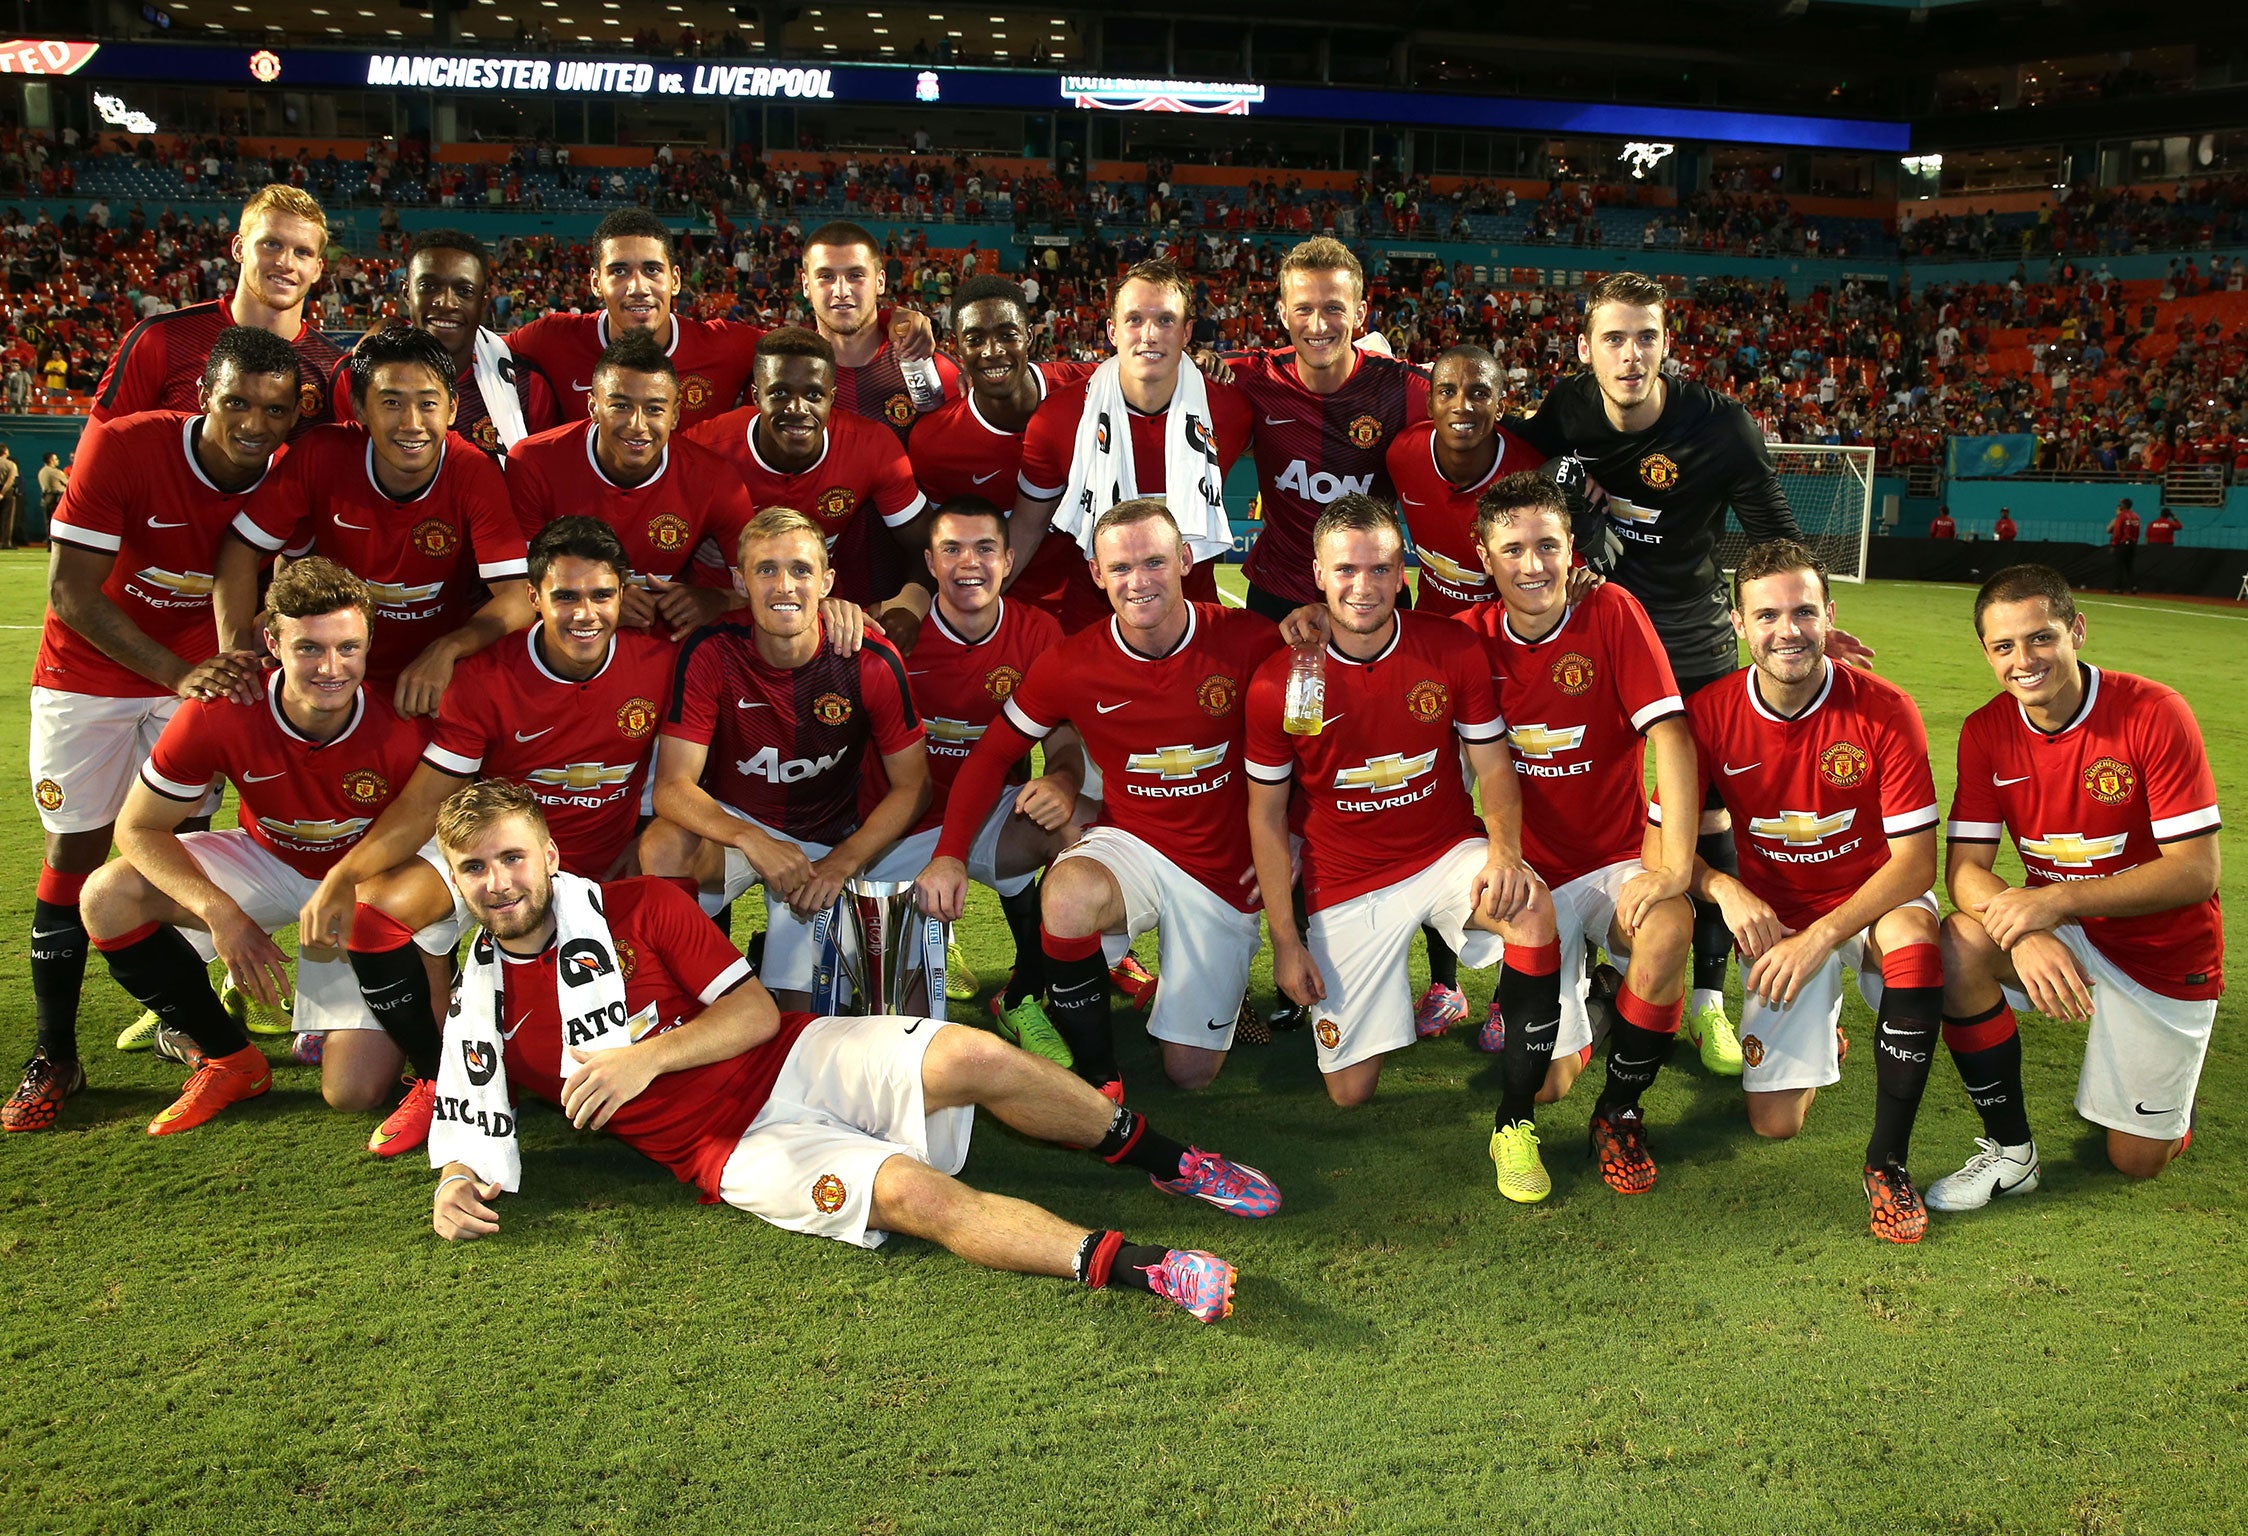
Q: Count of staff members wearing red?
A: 4